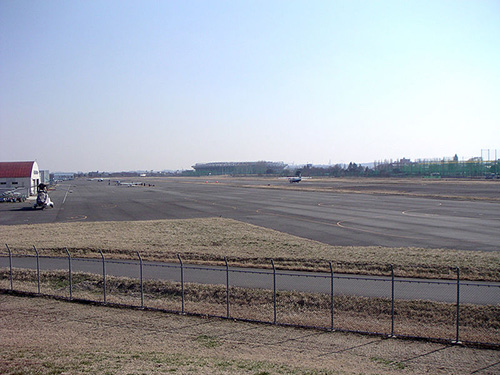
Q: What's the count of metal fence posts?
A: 11